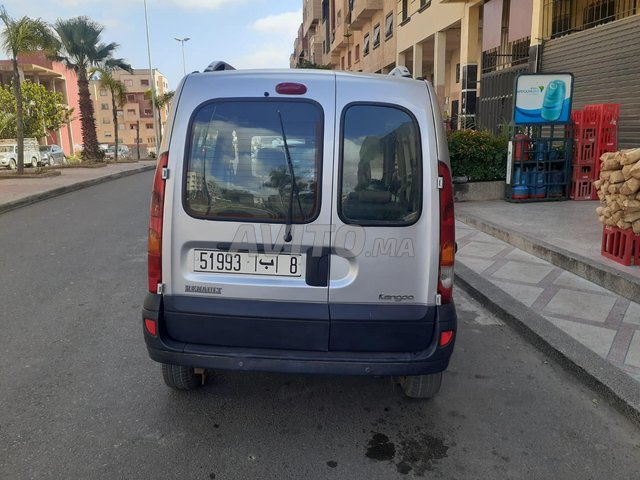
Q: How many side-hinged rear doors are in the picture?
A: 2